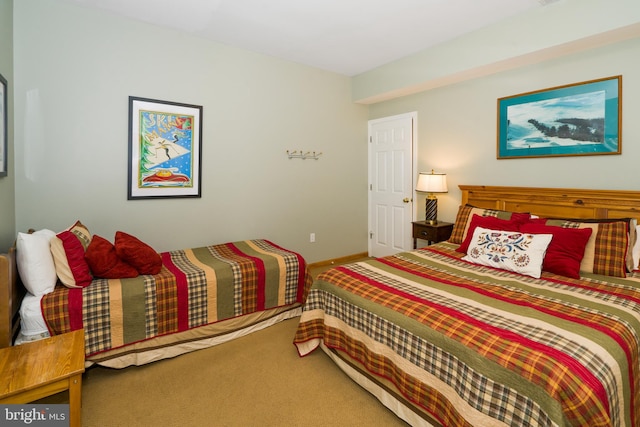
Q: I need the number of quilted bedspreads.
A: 2